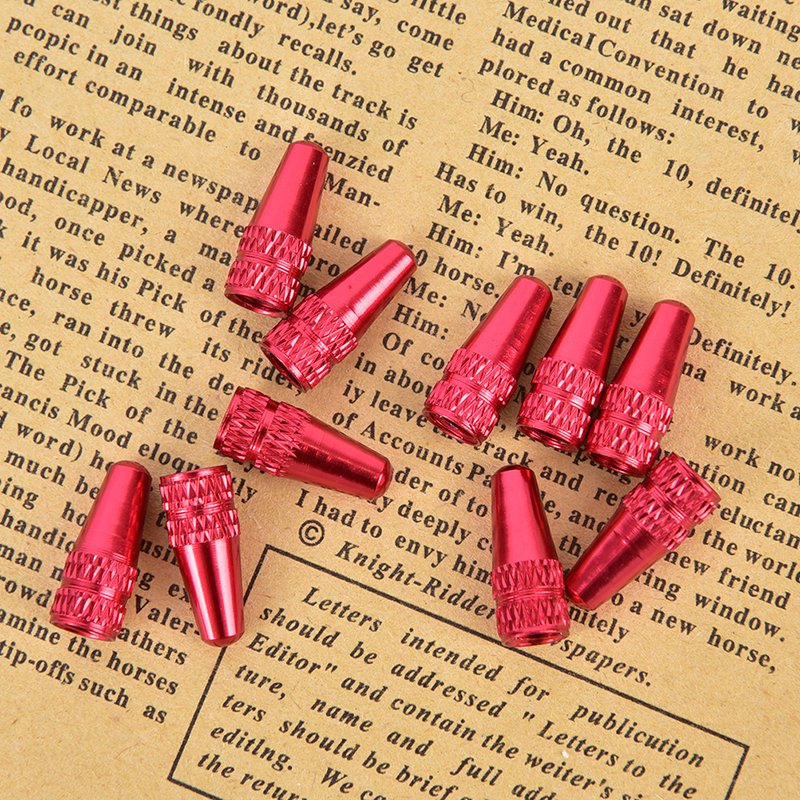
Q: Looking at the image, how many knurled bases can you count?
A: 10